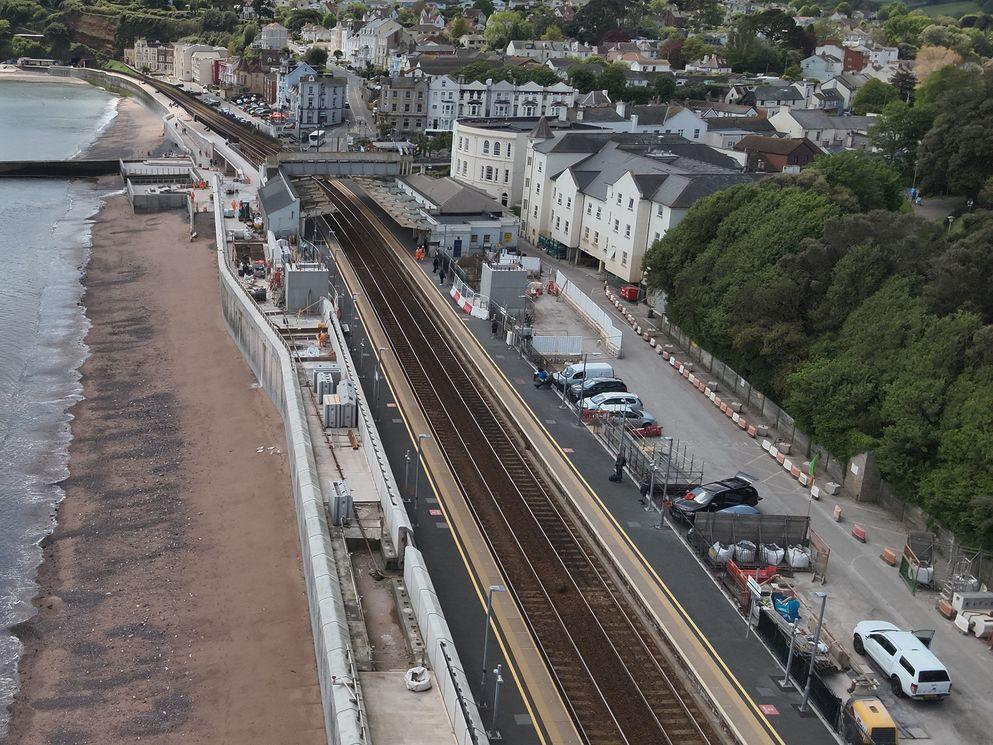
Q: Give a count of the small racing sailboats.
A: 0